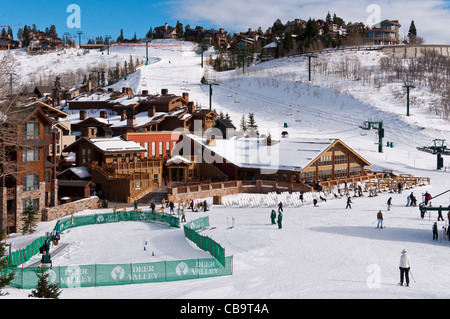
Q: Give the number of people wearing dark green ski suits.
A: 2